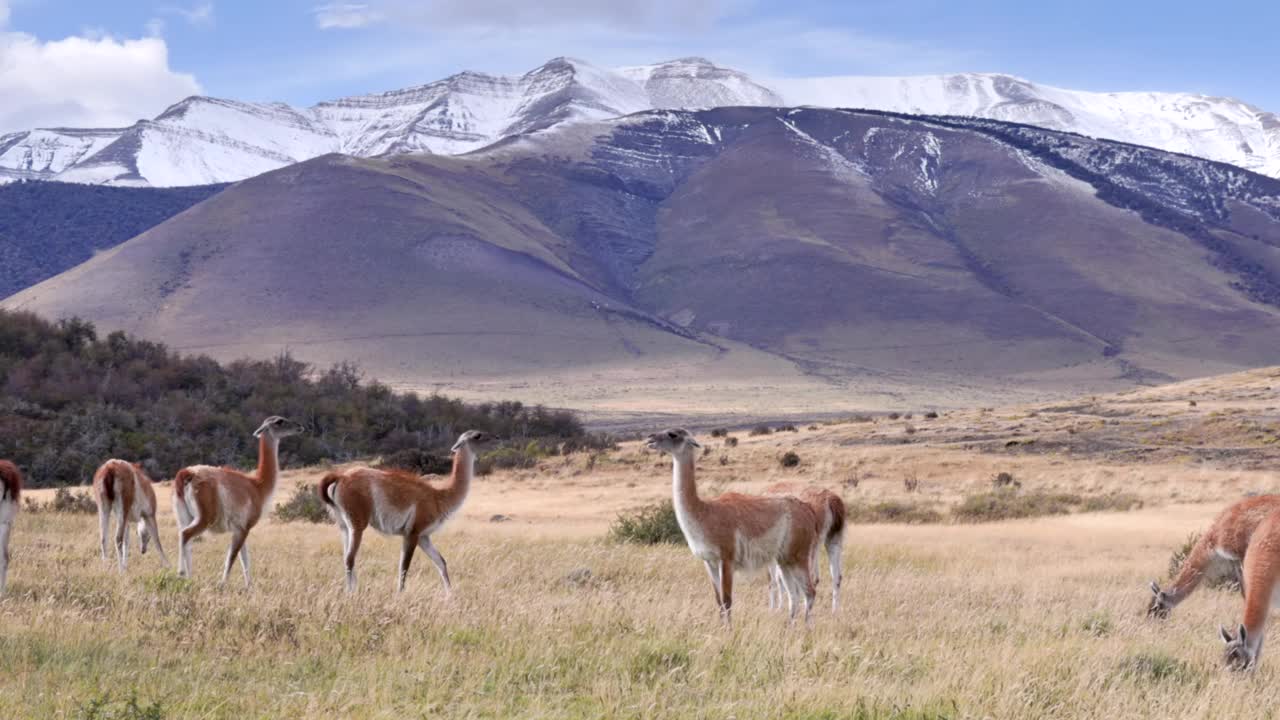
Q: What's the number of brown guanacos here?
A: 8